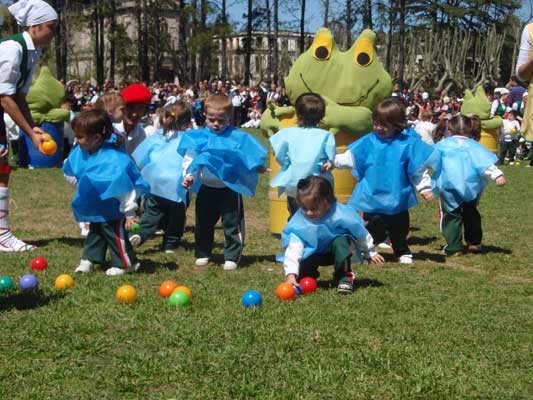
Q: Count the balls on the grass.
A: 12